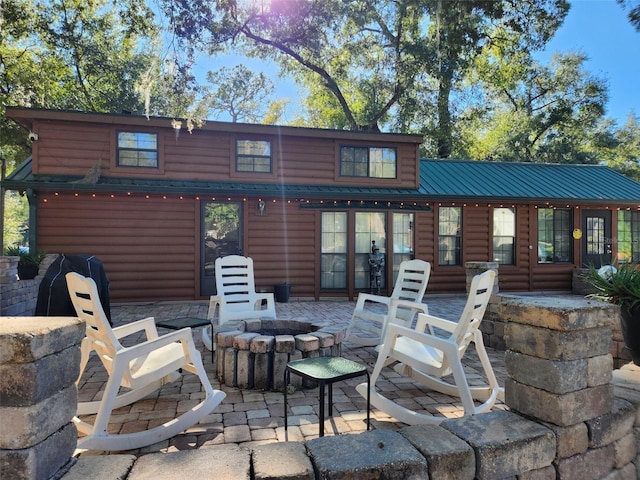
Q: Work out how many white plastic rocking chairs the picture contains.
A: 4